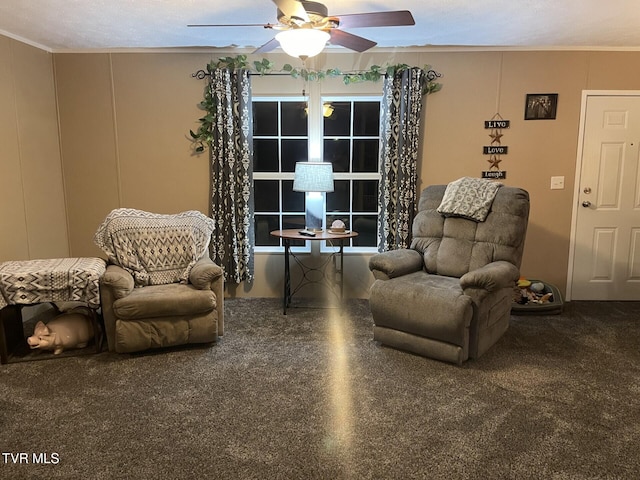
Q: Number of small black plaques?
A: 3